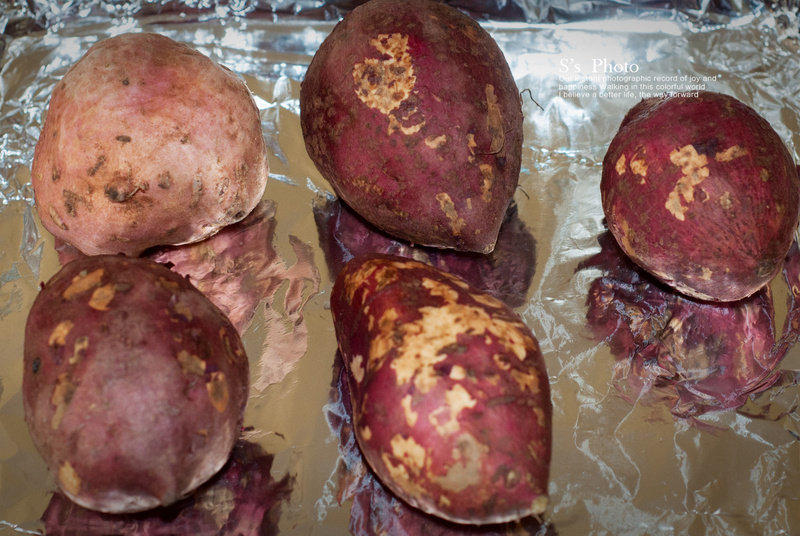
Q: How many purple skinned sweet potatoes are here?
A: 4